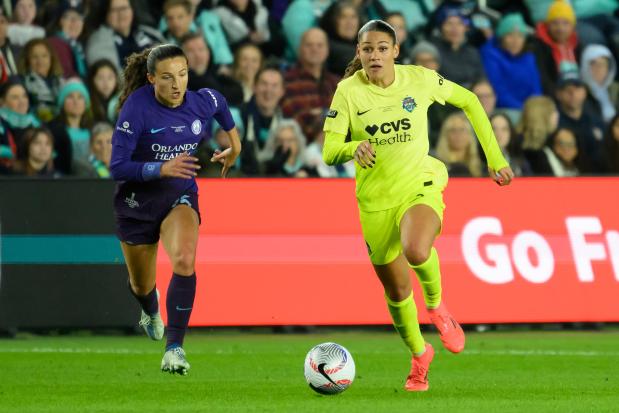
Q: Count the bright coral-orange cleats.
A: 2